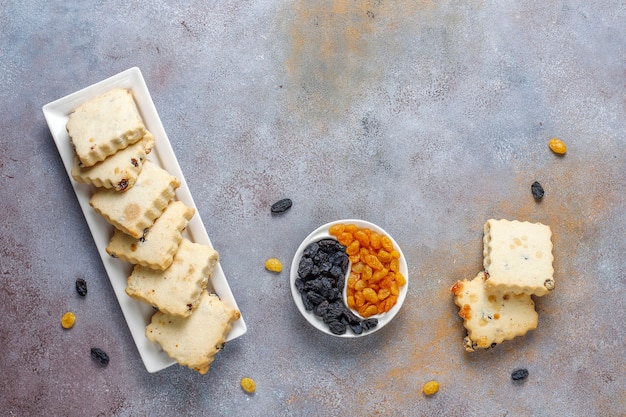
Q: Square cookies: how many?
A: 8